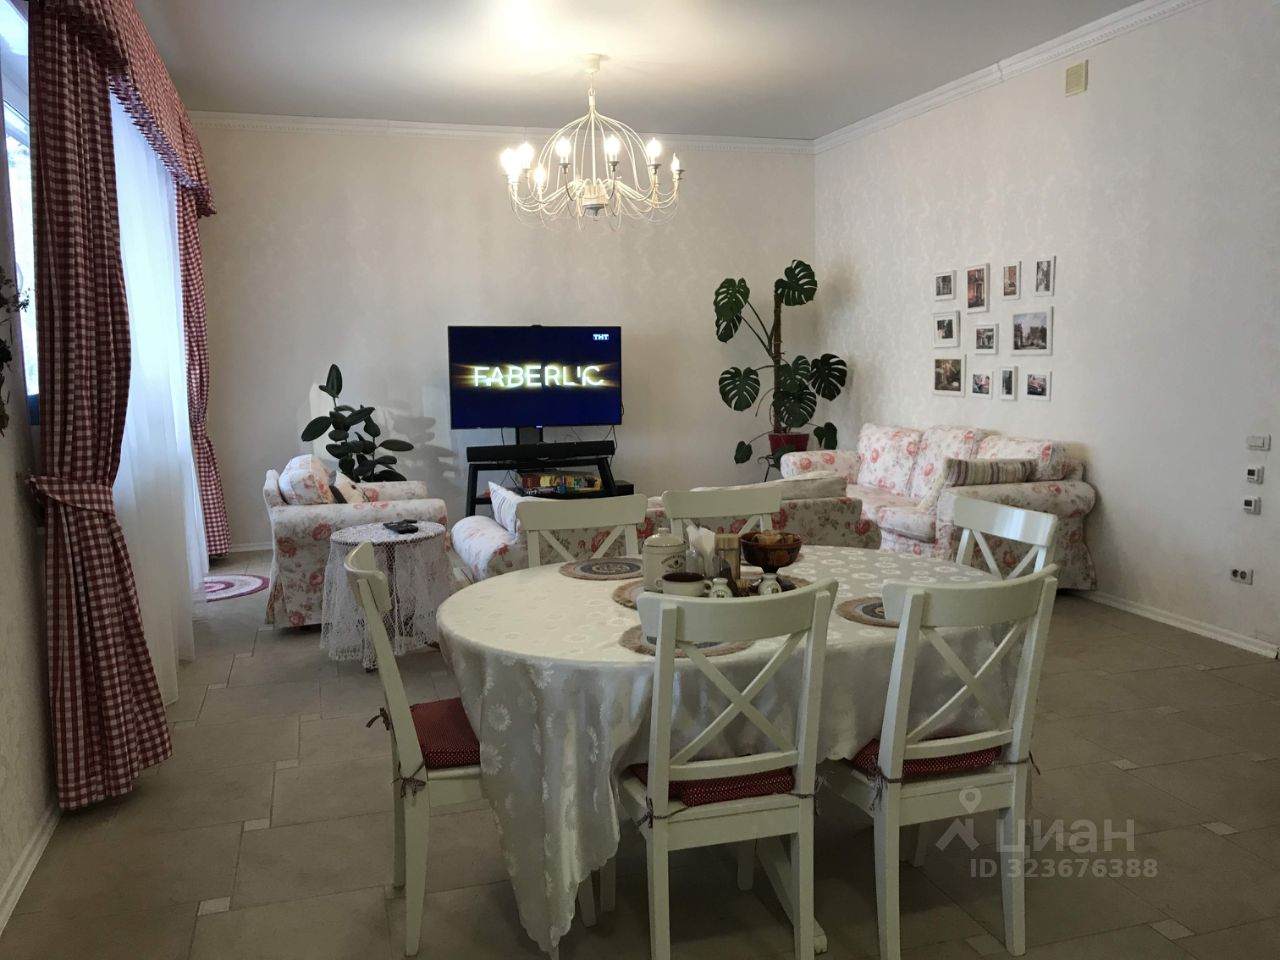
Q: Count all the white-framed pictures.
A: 11